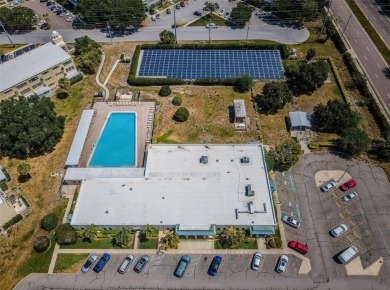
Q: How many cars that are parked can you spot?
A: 15